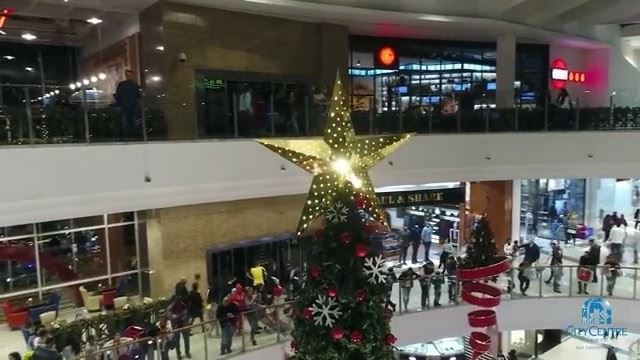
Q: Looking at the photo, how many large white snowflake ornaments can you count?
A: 3